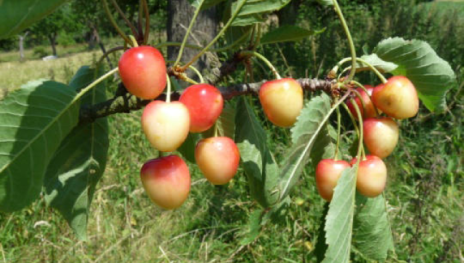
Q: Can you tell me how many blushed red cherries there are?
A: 11